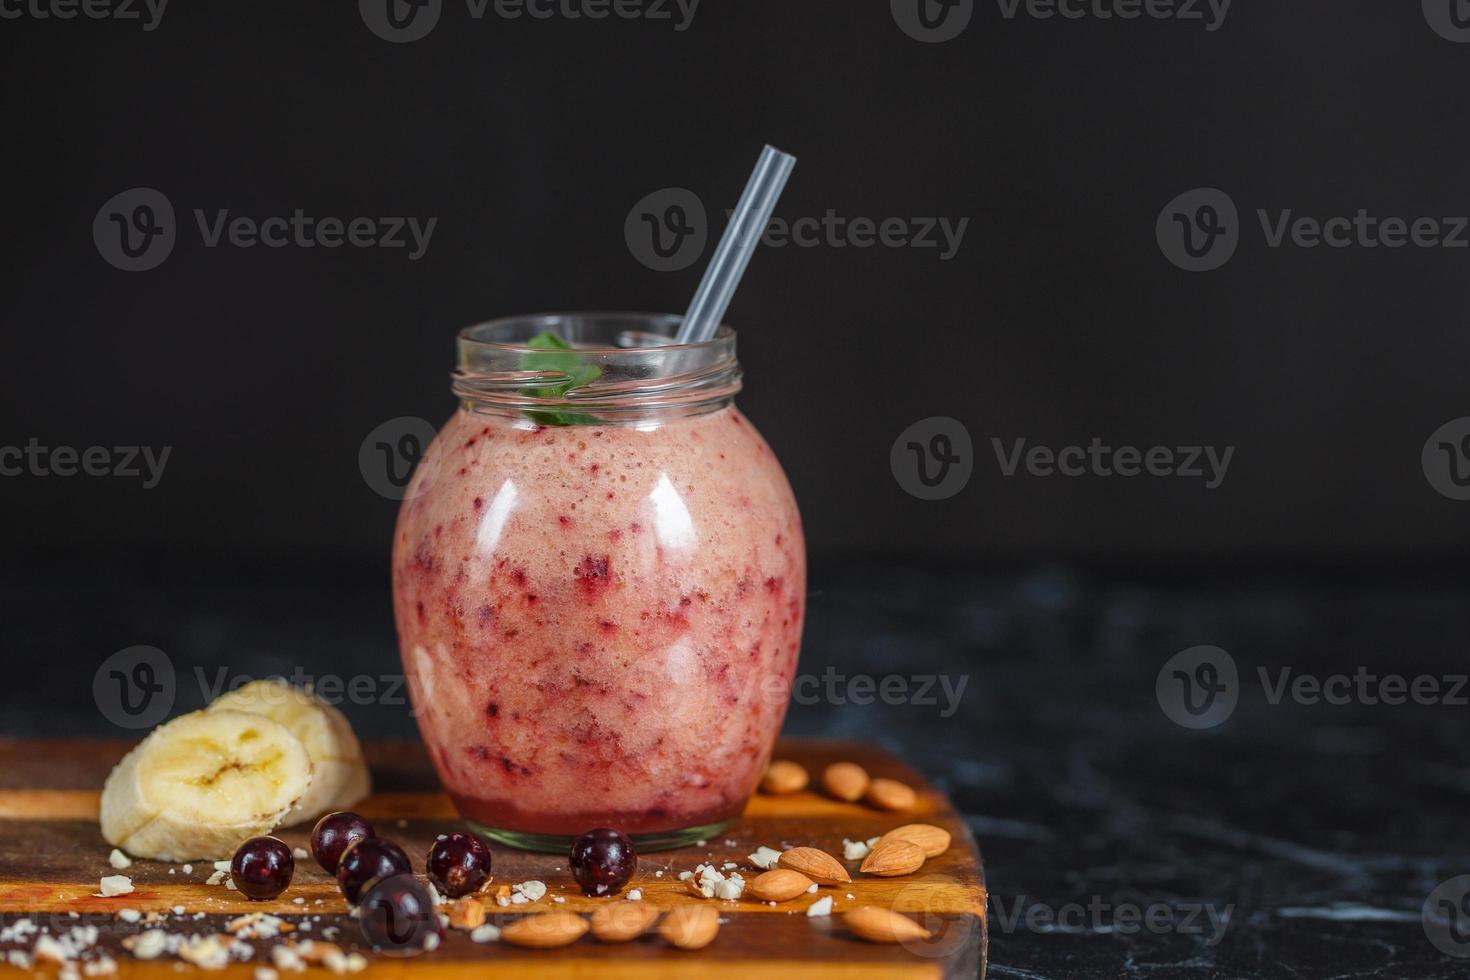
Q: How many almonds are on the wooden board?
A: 11